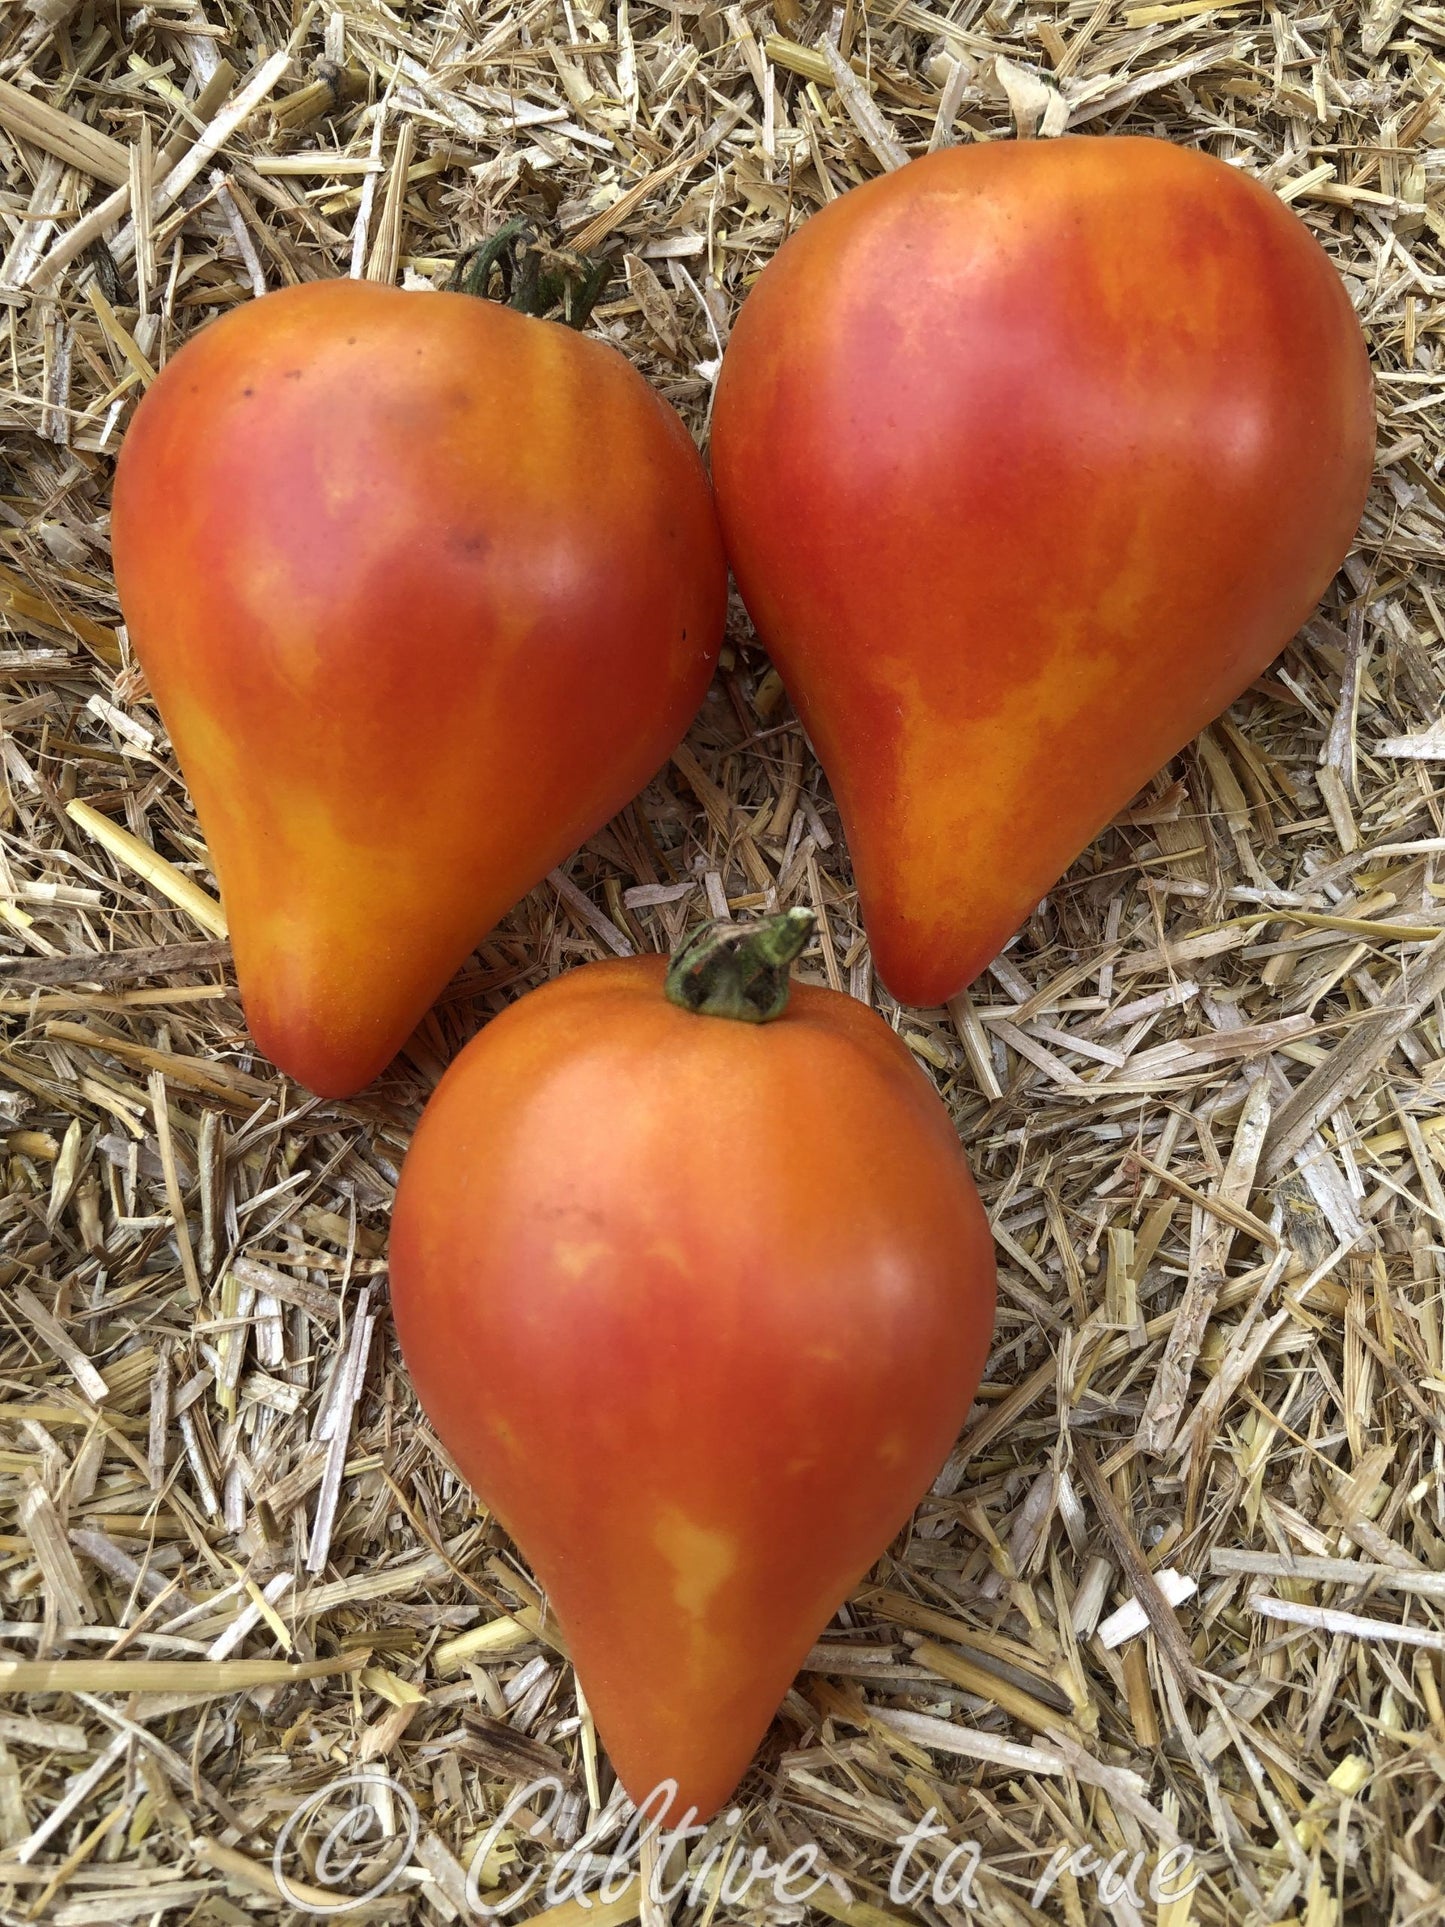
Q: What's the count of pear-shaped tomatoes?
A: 3